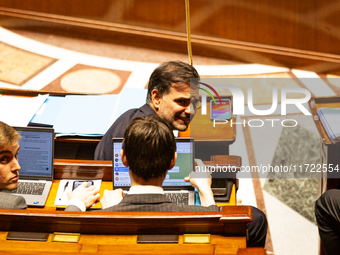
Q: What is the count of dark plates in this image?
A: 2